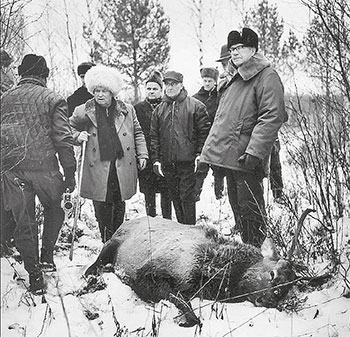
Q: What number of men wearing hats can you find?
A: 9